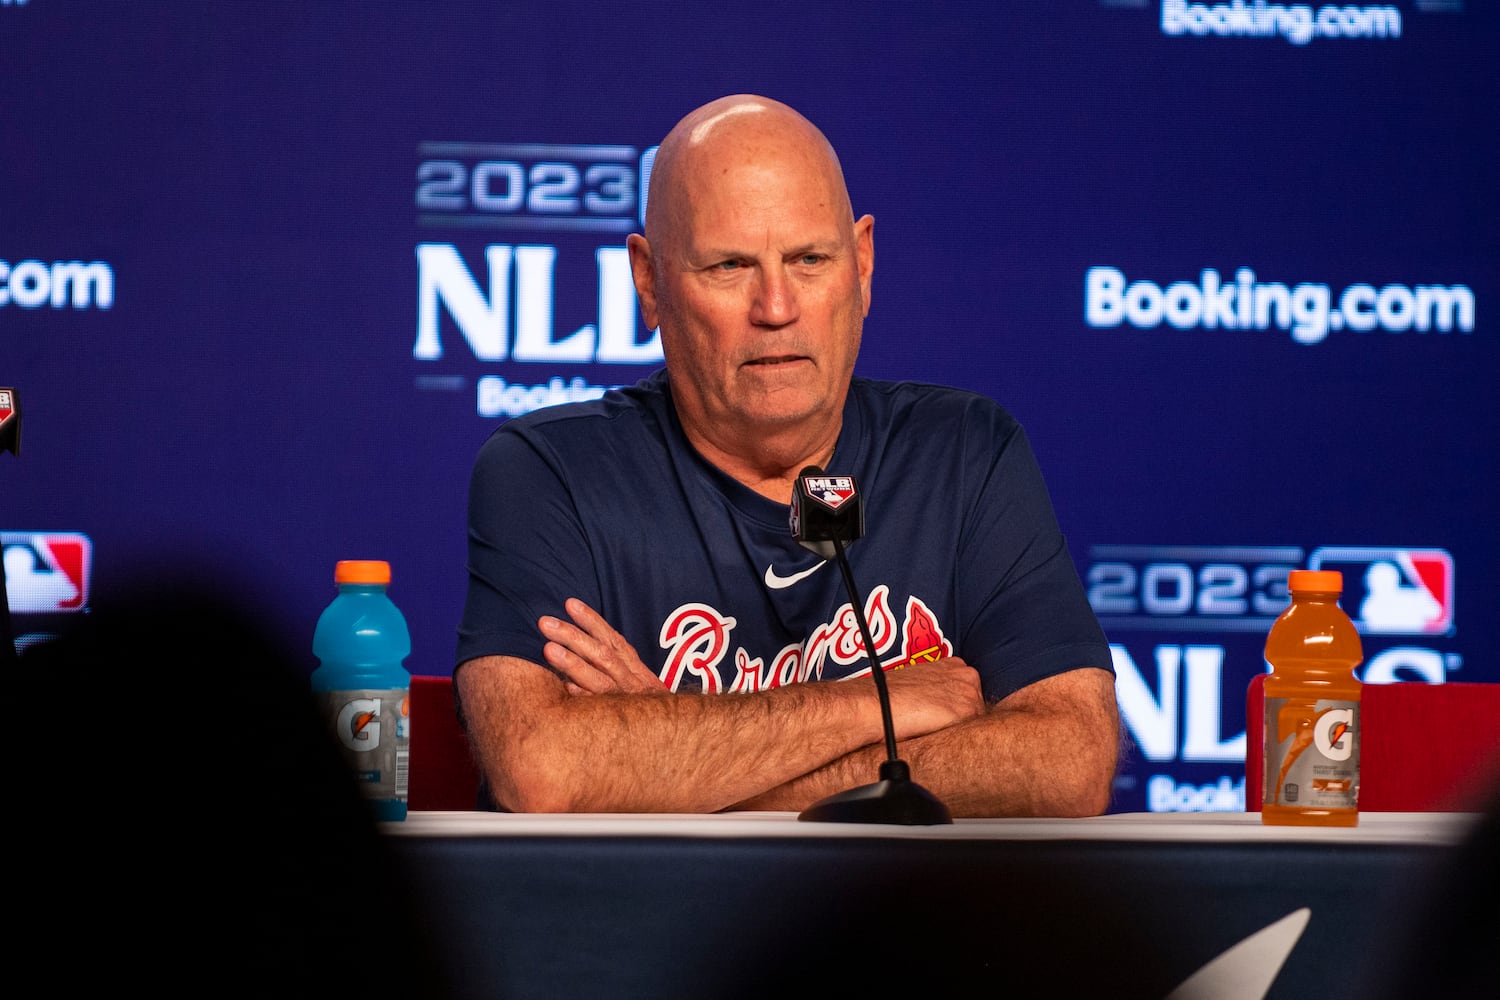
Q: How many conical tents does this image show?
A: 0